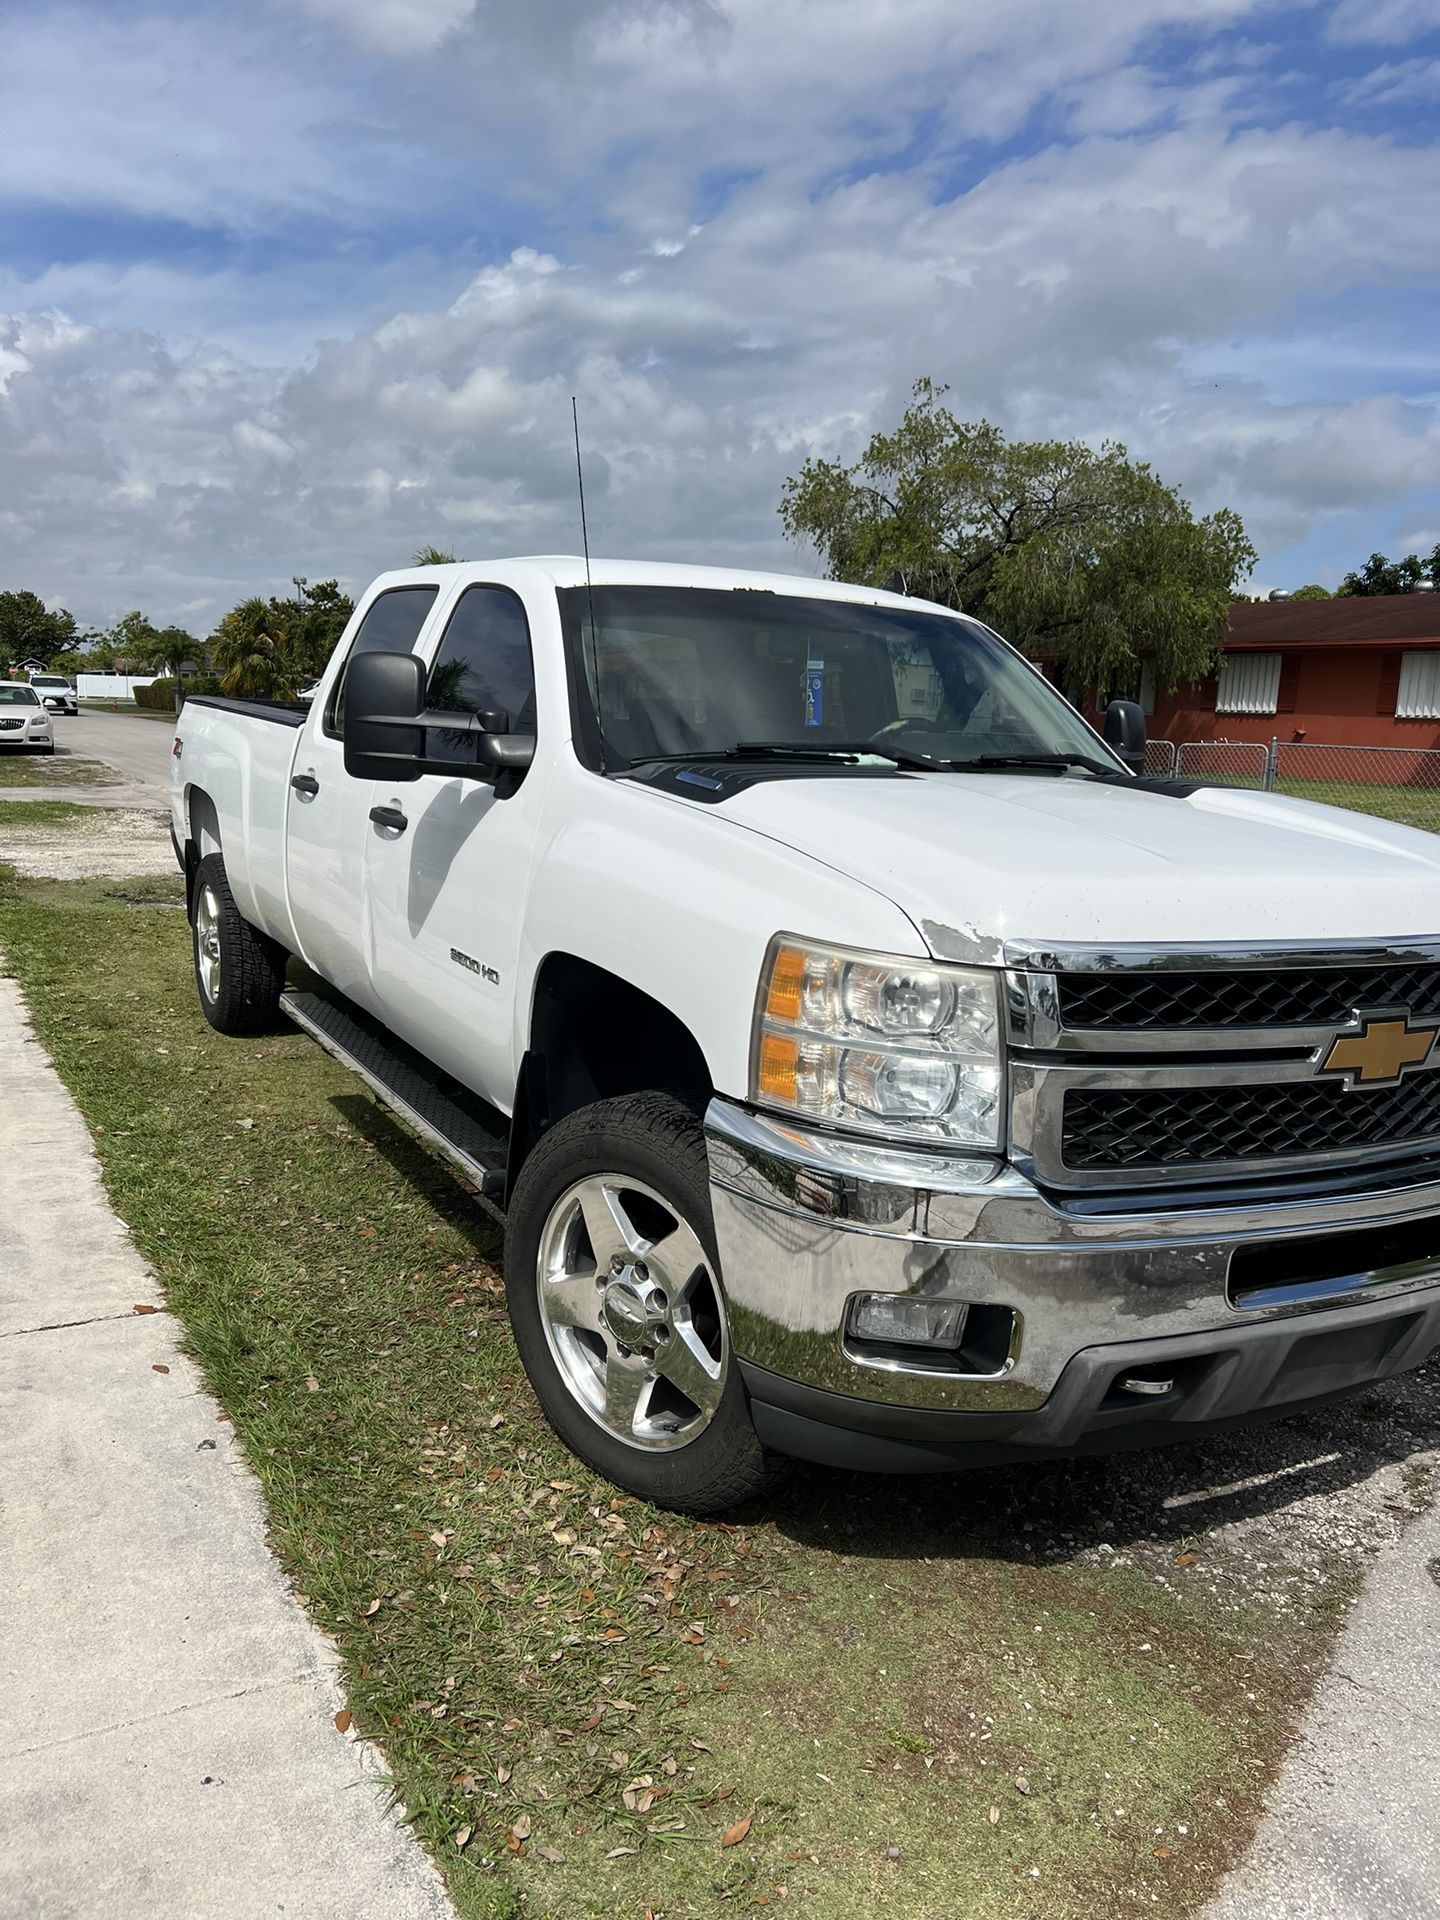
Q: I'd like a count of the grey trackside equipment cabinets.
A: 0